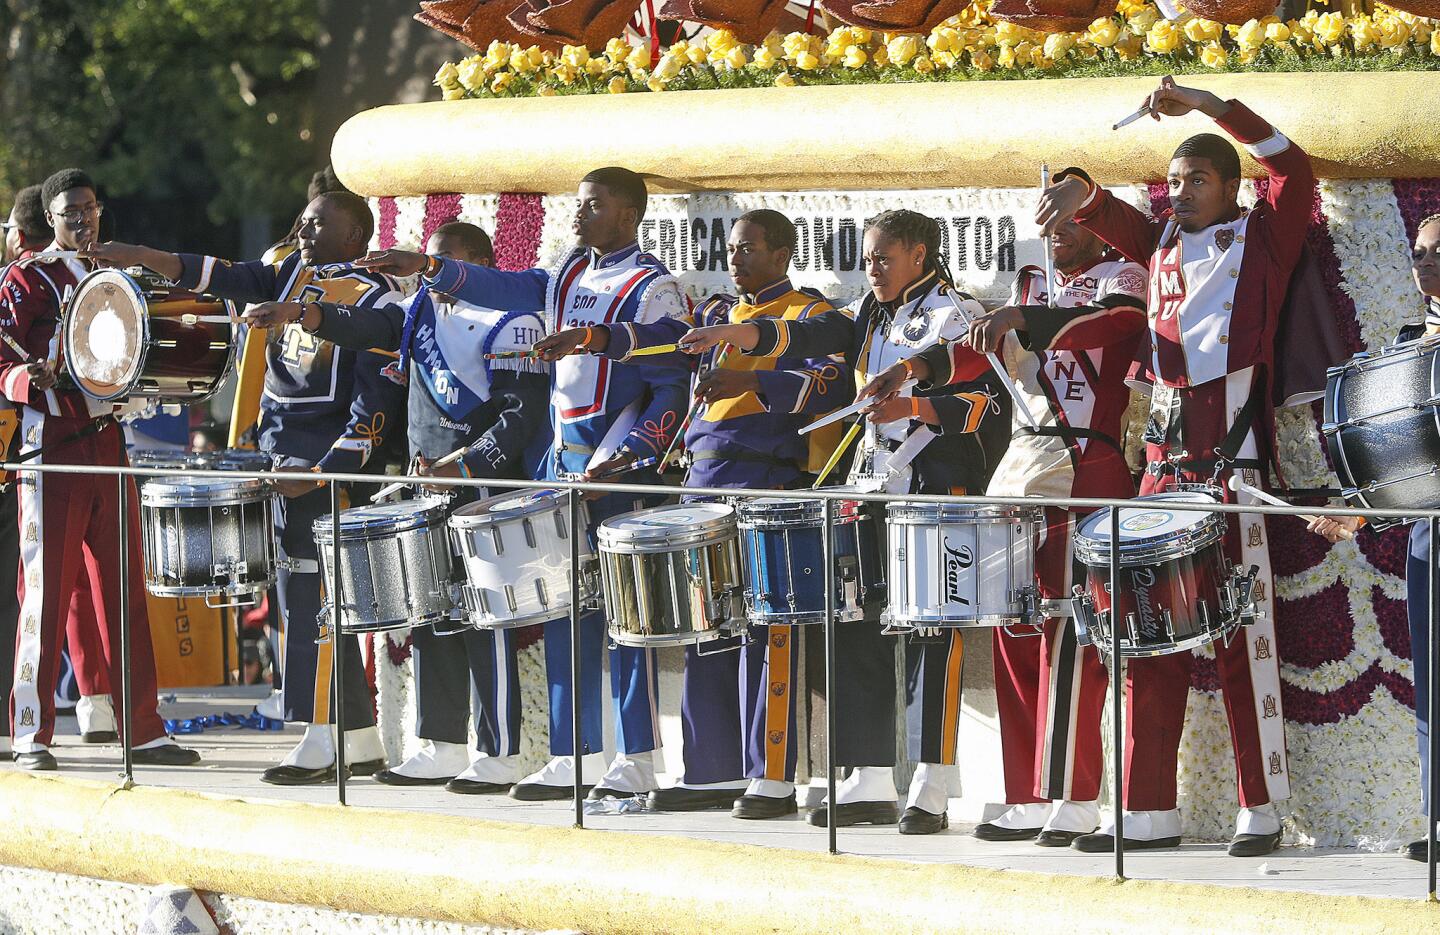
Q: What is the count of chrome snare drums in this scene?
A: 1